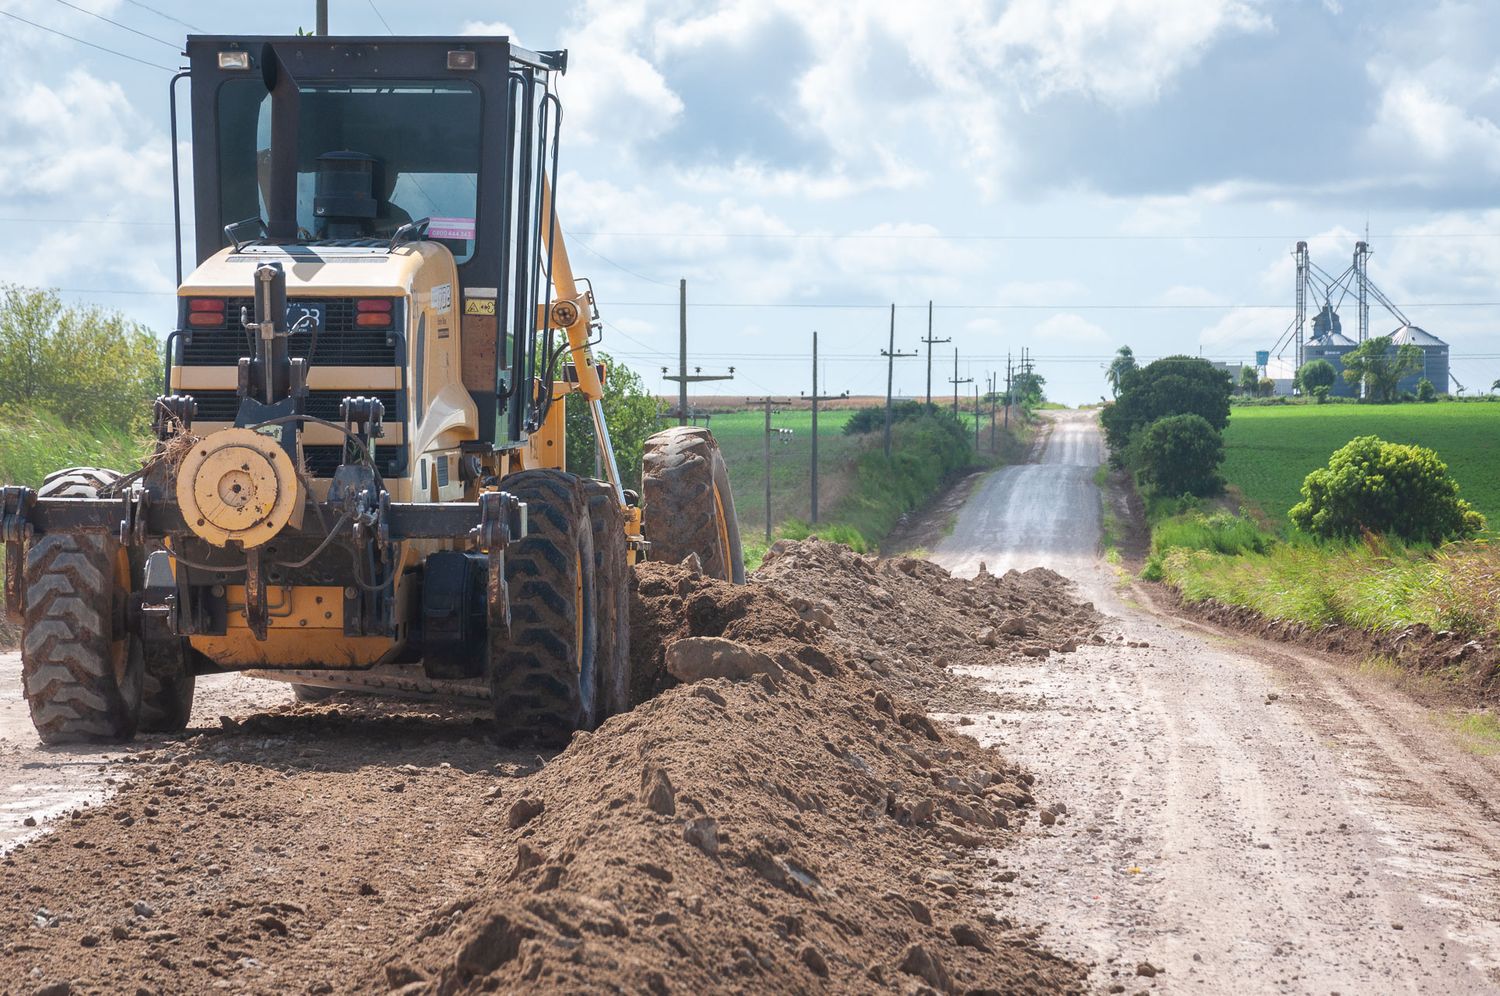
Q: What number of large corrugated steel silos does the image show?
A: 2